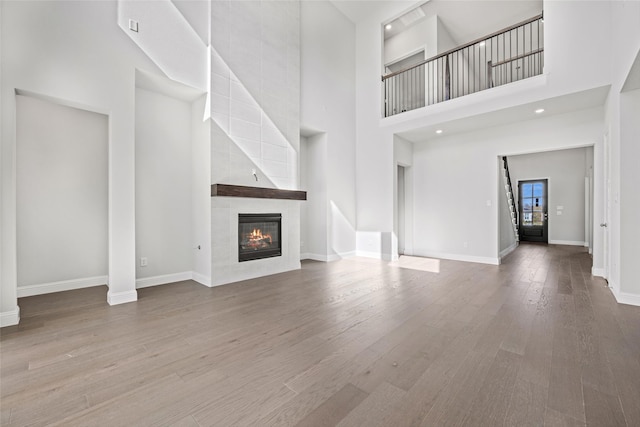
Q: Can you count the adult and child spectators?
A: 0